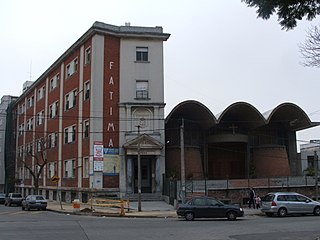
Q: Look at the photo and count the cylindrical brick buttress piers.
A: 2